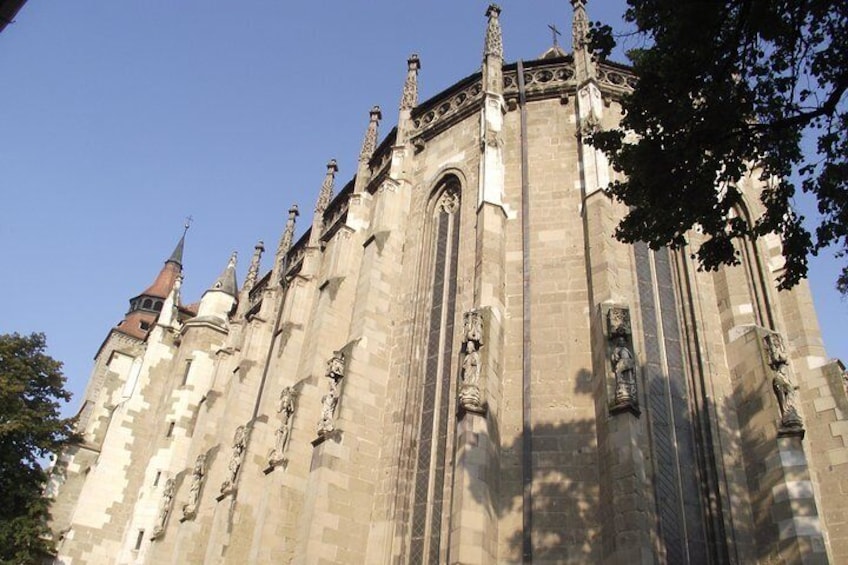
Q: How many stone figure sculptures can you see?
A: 8